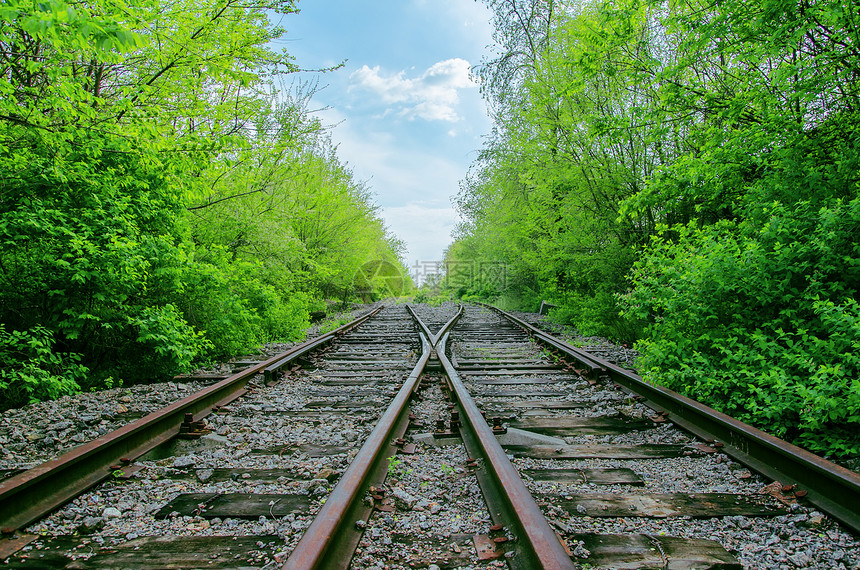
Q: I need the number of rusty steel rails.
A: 4